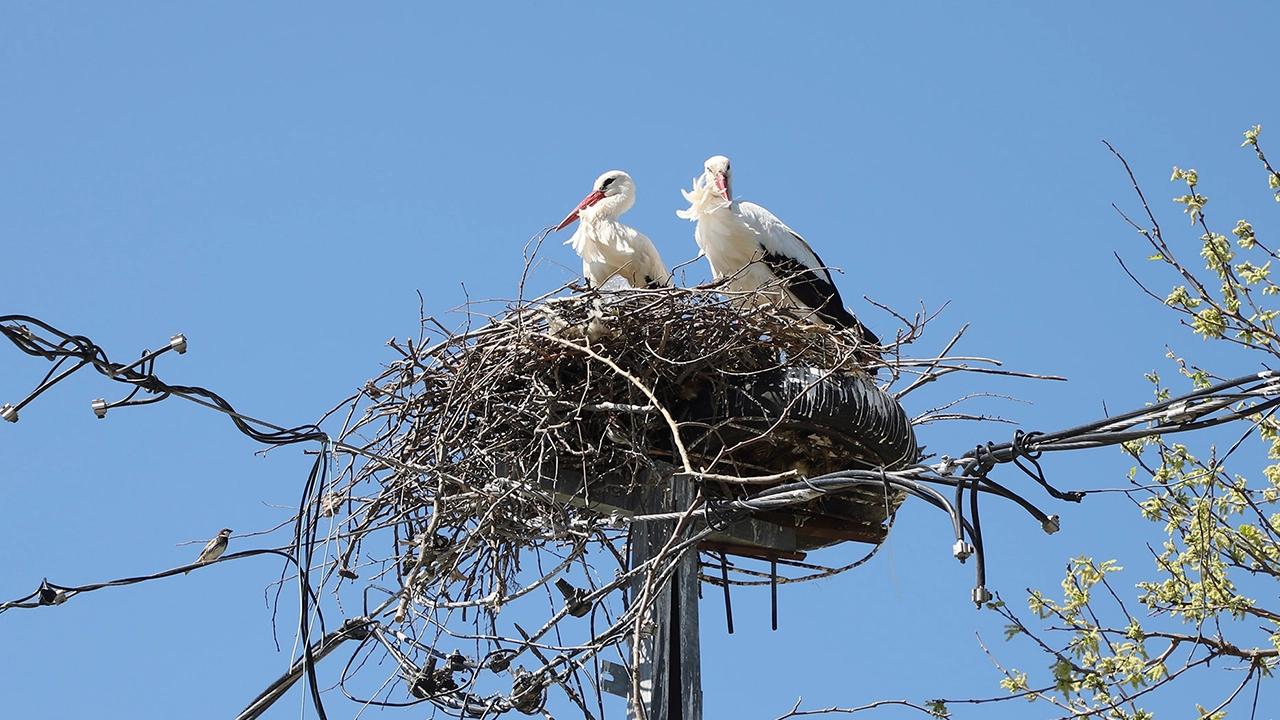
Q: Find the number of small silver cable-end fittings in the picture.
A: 6